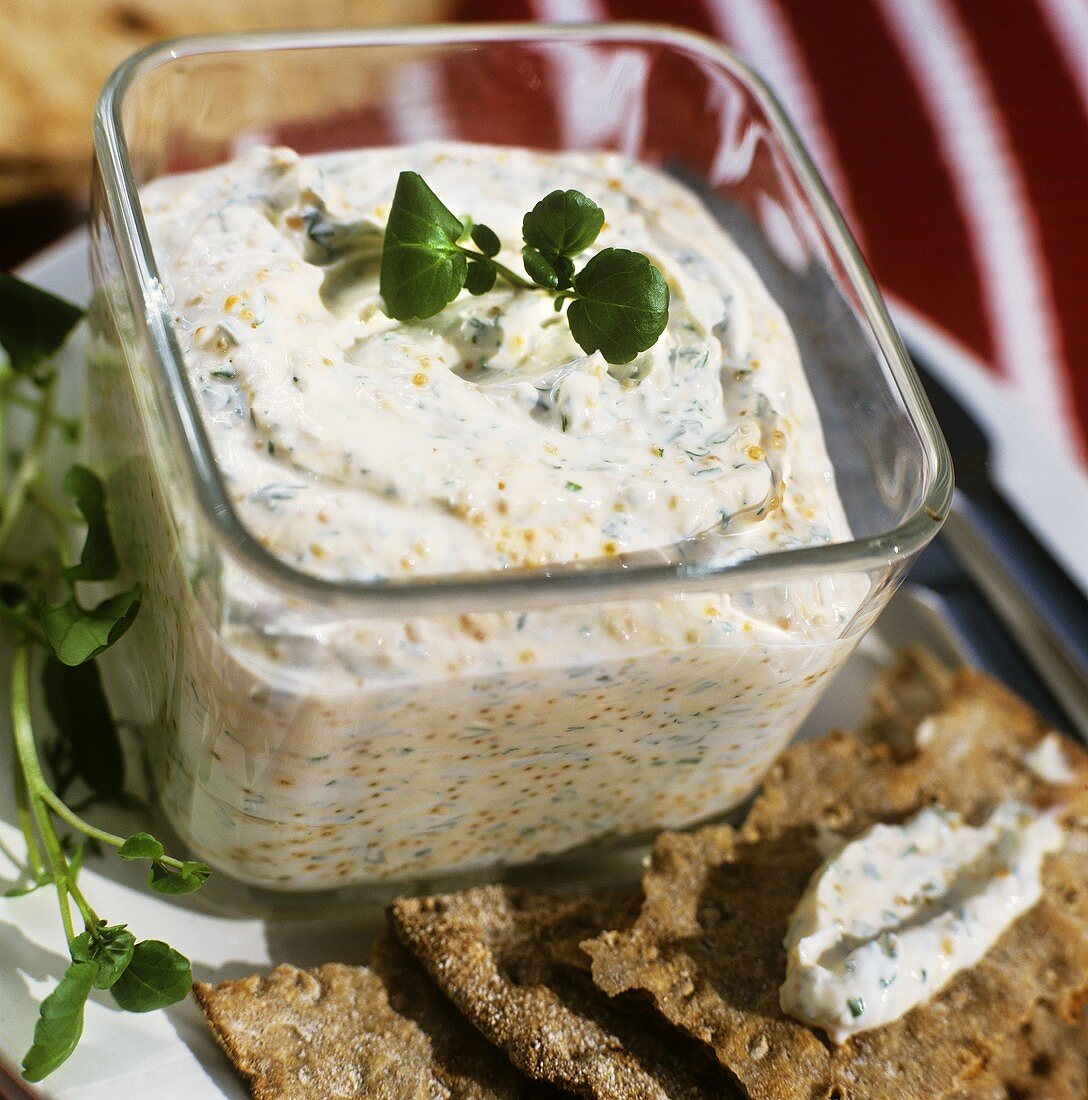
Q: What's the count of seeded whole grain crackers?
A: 3